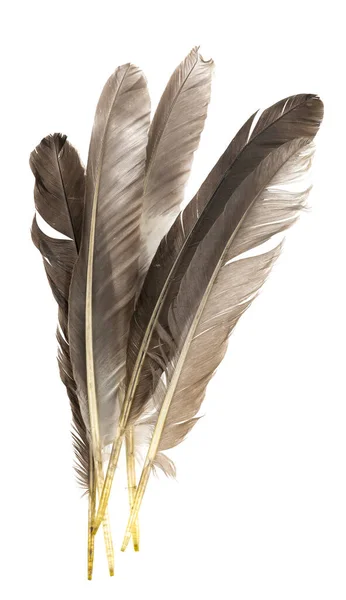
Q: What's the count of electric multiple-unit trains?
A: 0